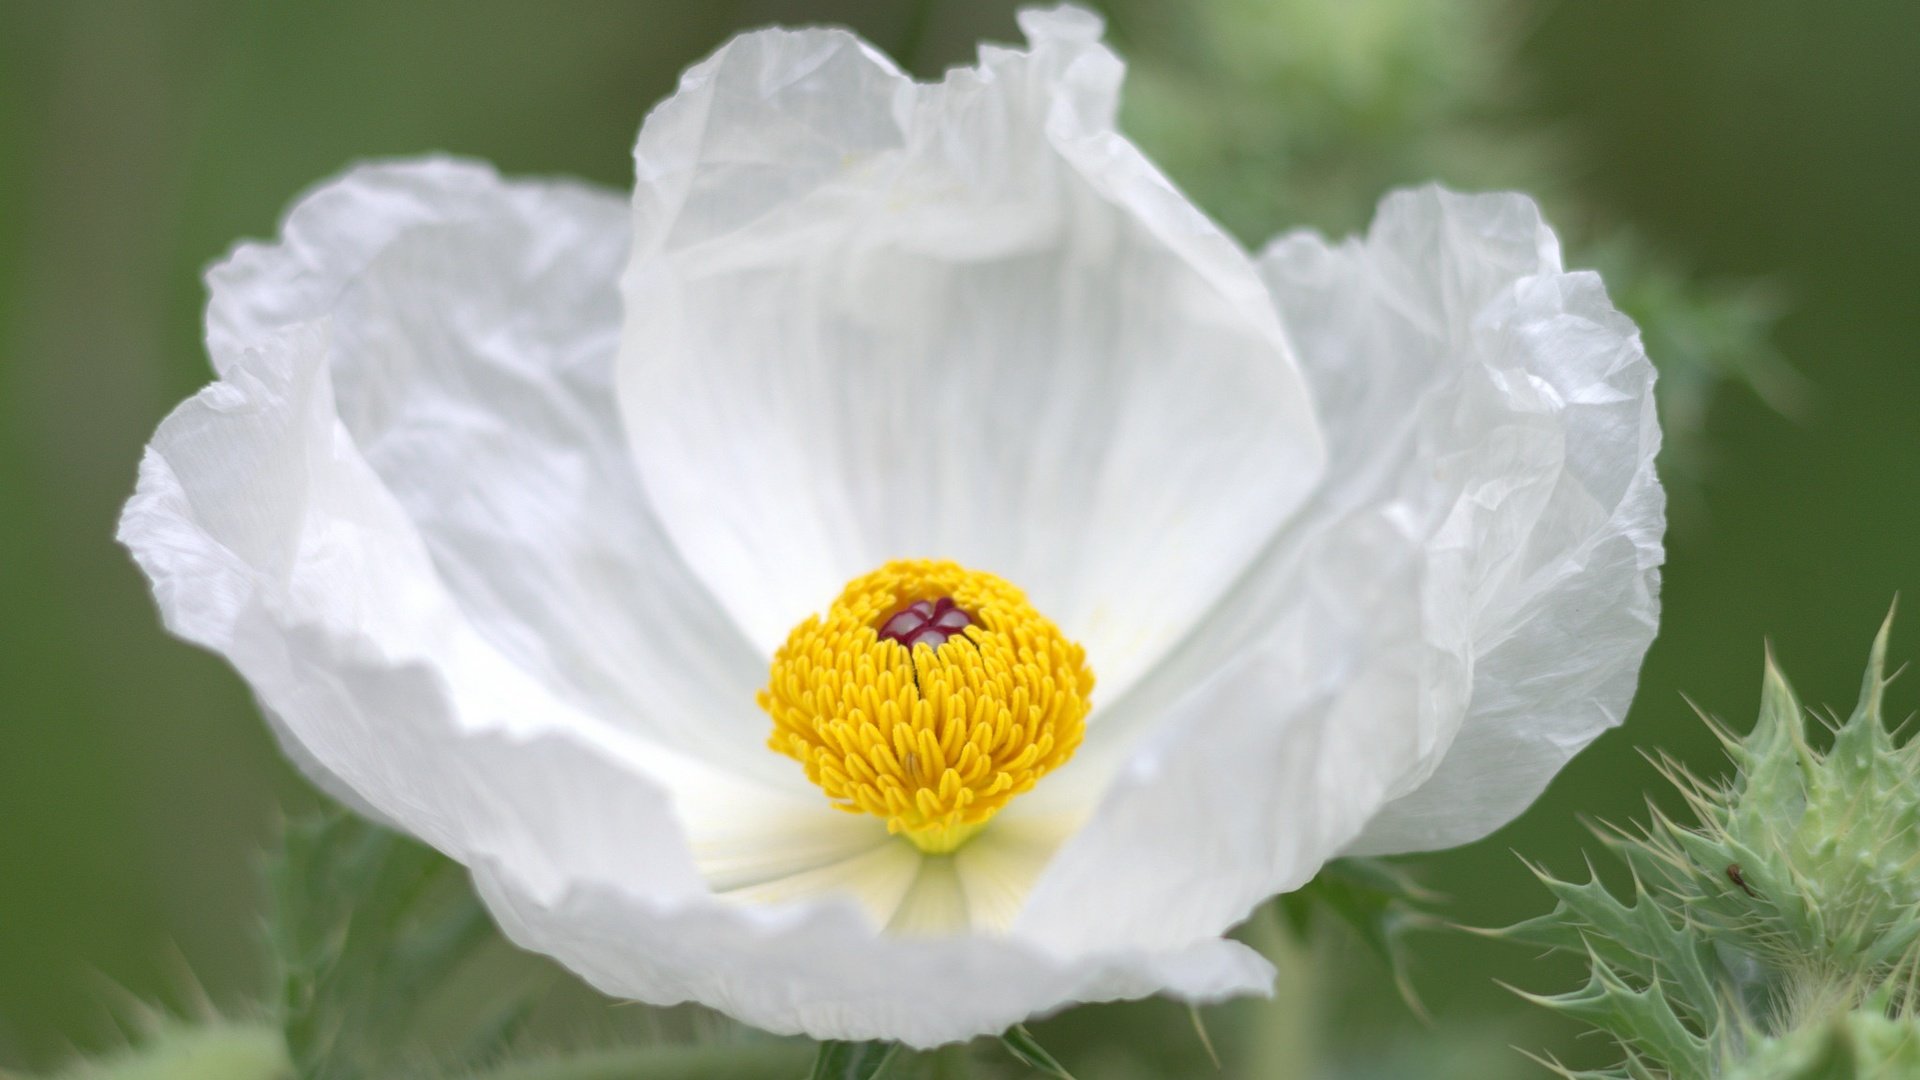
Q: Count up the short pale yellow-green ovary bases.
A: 1